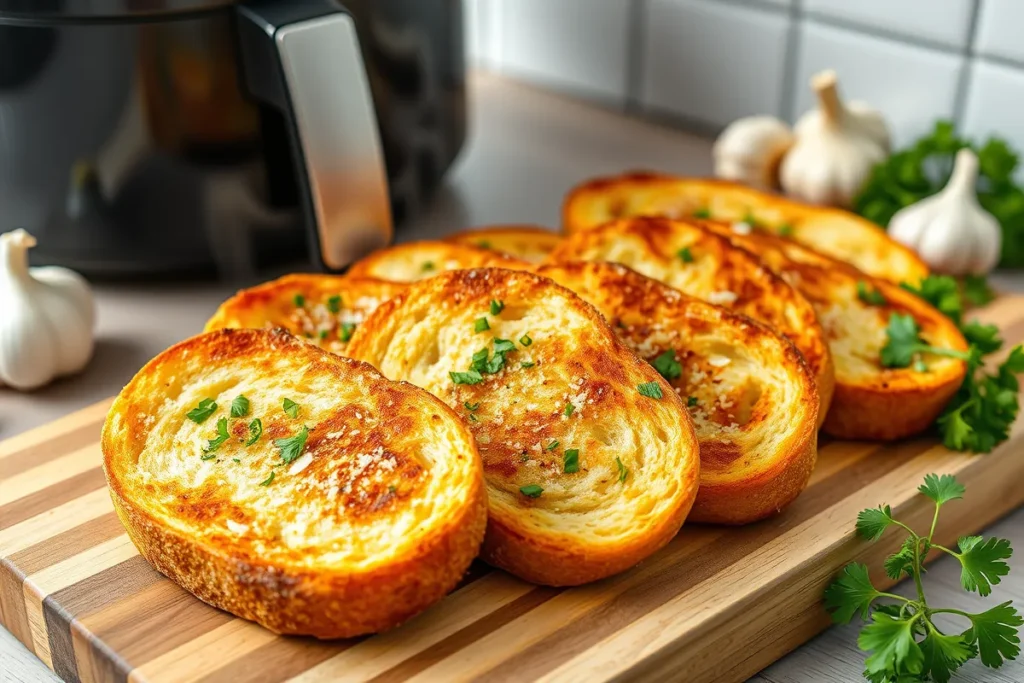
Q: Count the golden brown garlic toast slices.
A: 9